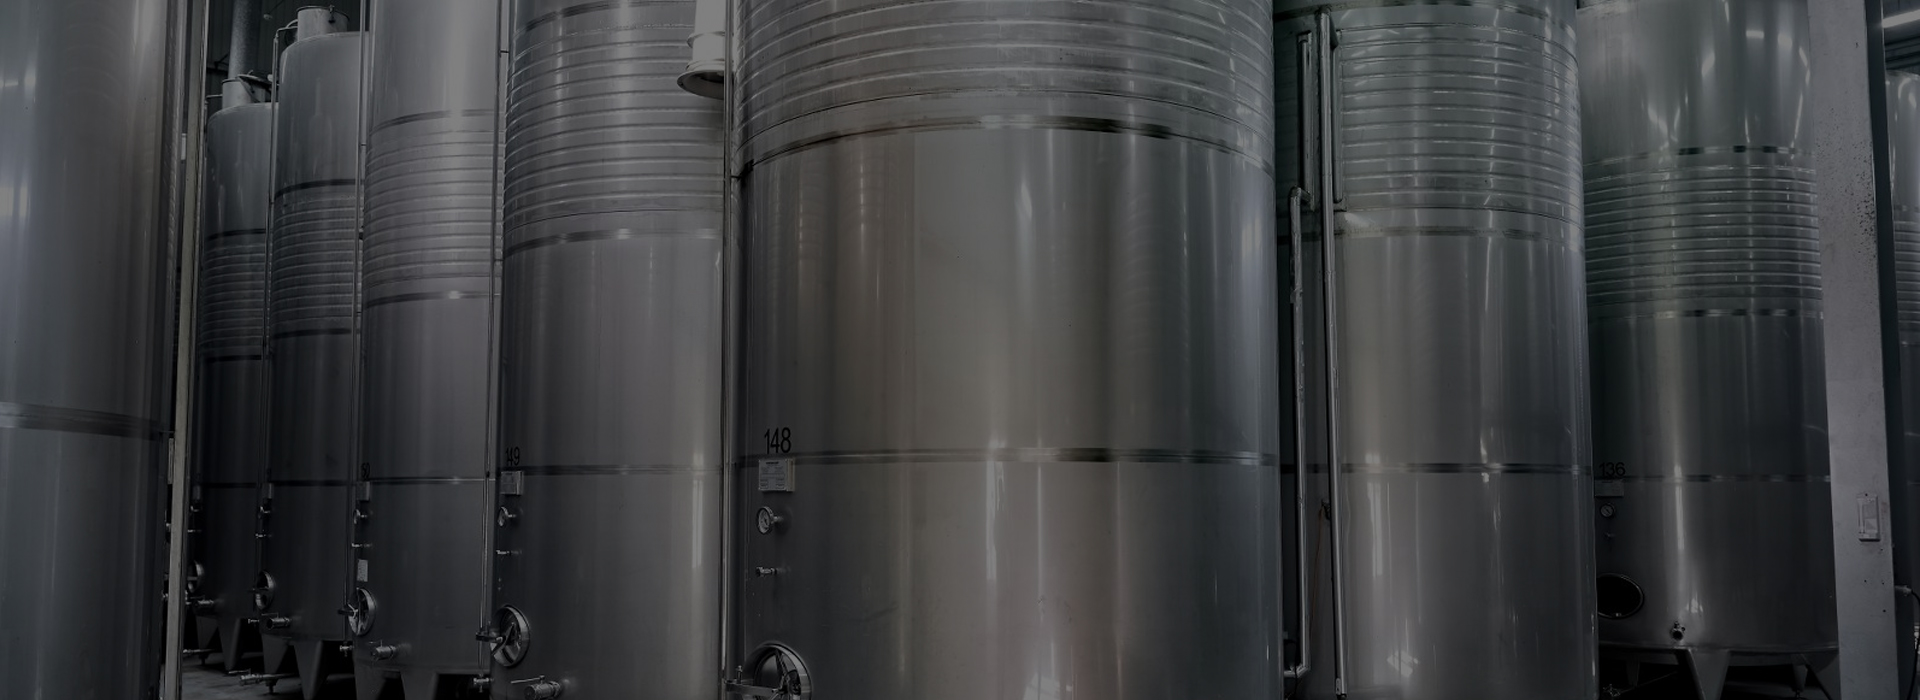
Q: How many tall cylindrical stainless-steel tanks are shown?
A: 9